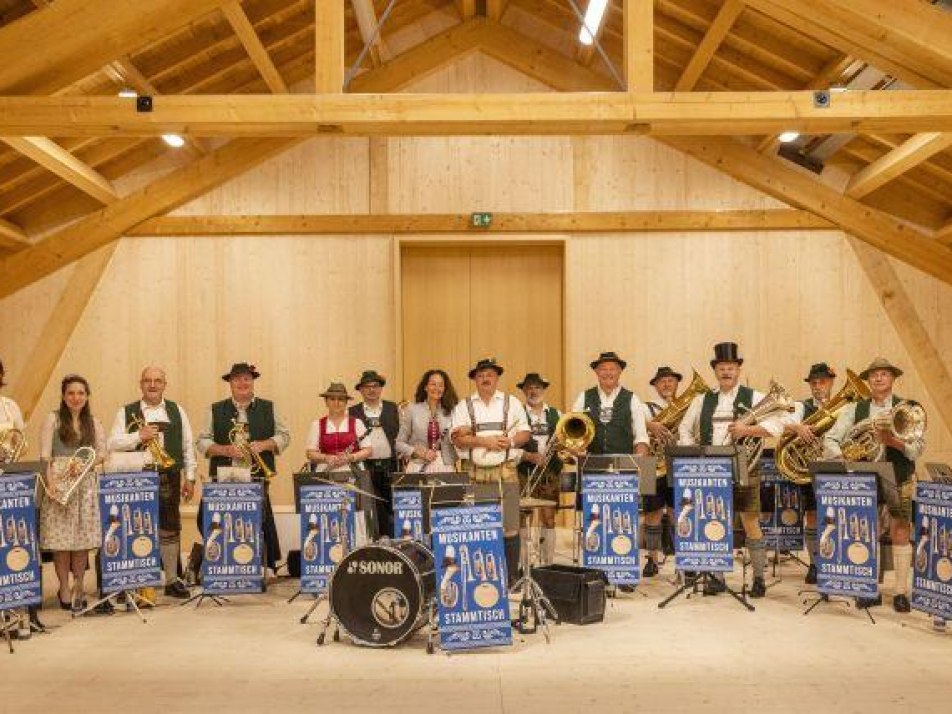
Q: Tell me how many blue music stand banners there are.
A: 11